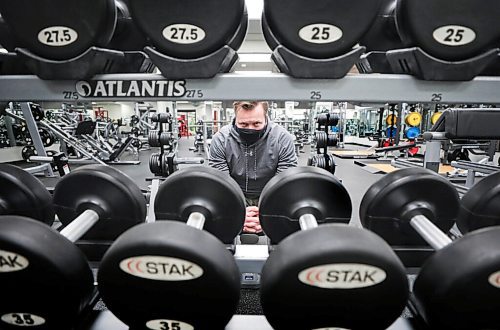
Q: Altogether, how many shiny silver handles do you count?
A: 4